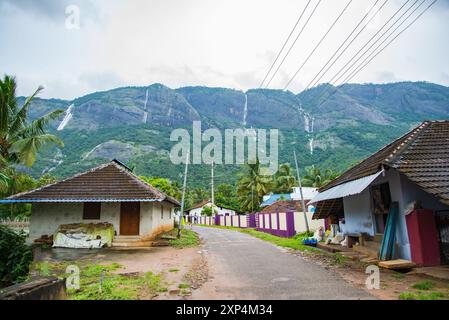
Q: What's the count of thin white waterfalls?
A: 4